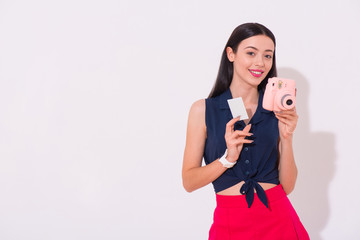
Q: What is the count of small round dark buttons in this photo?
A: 3